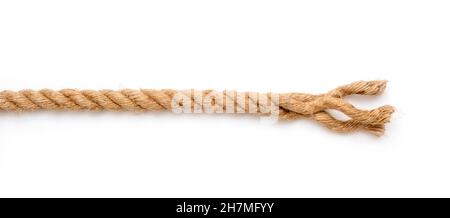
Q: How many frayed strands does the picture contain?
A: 3